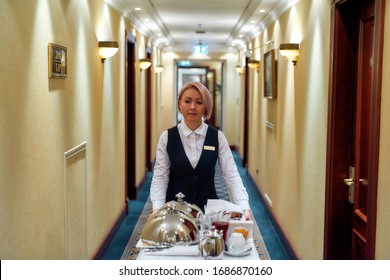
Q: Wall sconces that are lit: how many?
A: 6